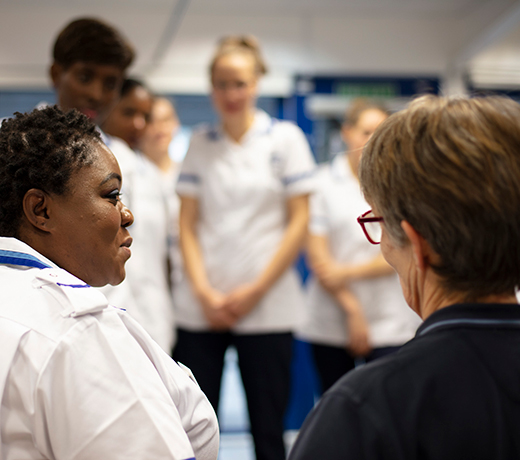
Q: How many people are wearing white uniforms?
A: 6